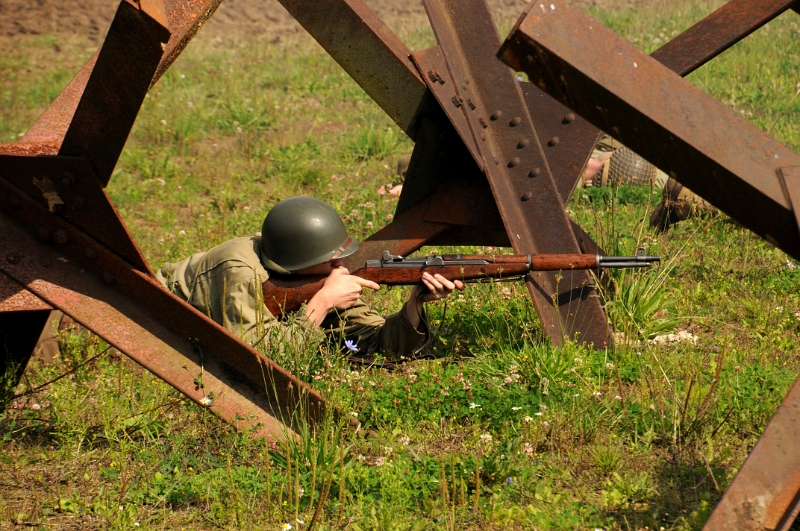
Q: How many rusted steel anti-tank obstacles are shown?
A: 3